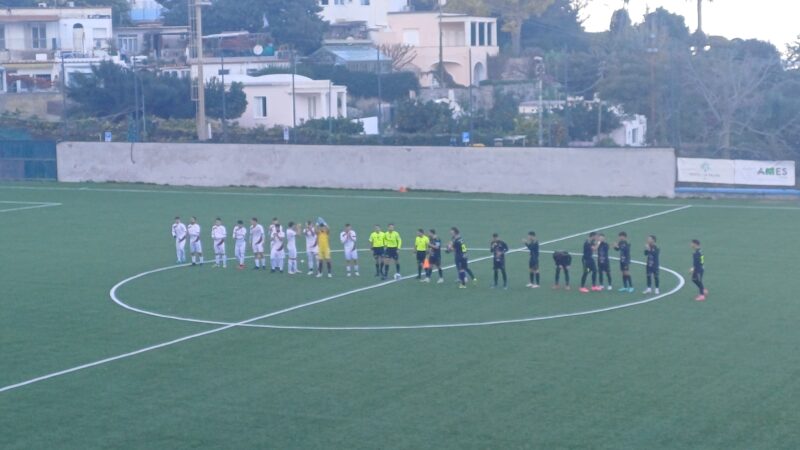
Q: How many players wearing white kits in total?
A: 10